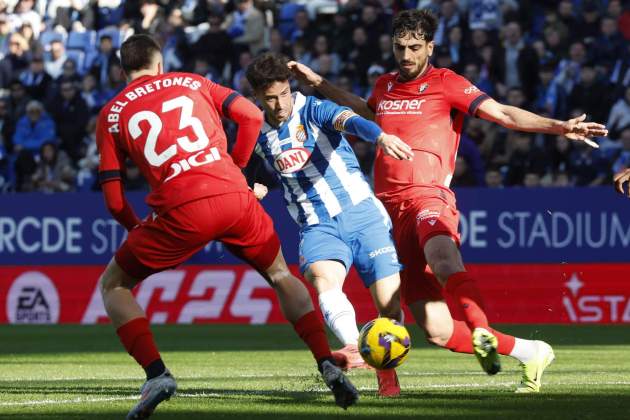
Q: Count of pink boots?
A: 2